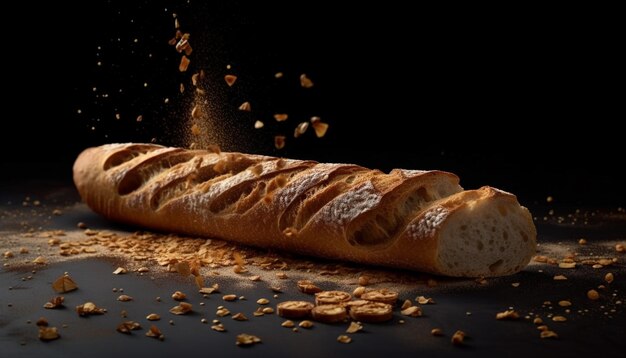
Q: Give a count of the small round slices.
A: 5